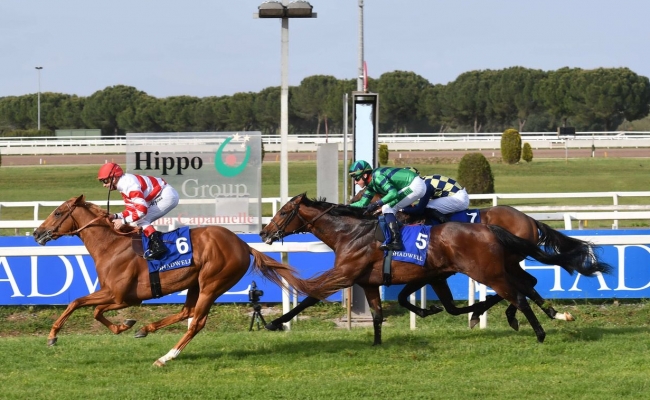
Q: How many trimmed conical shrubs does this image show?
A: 4